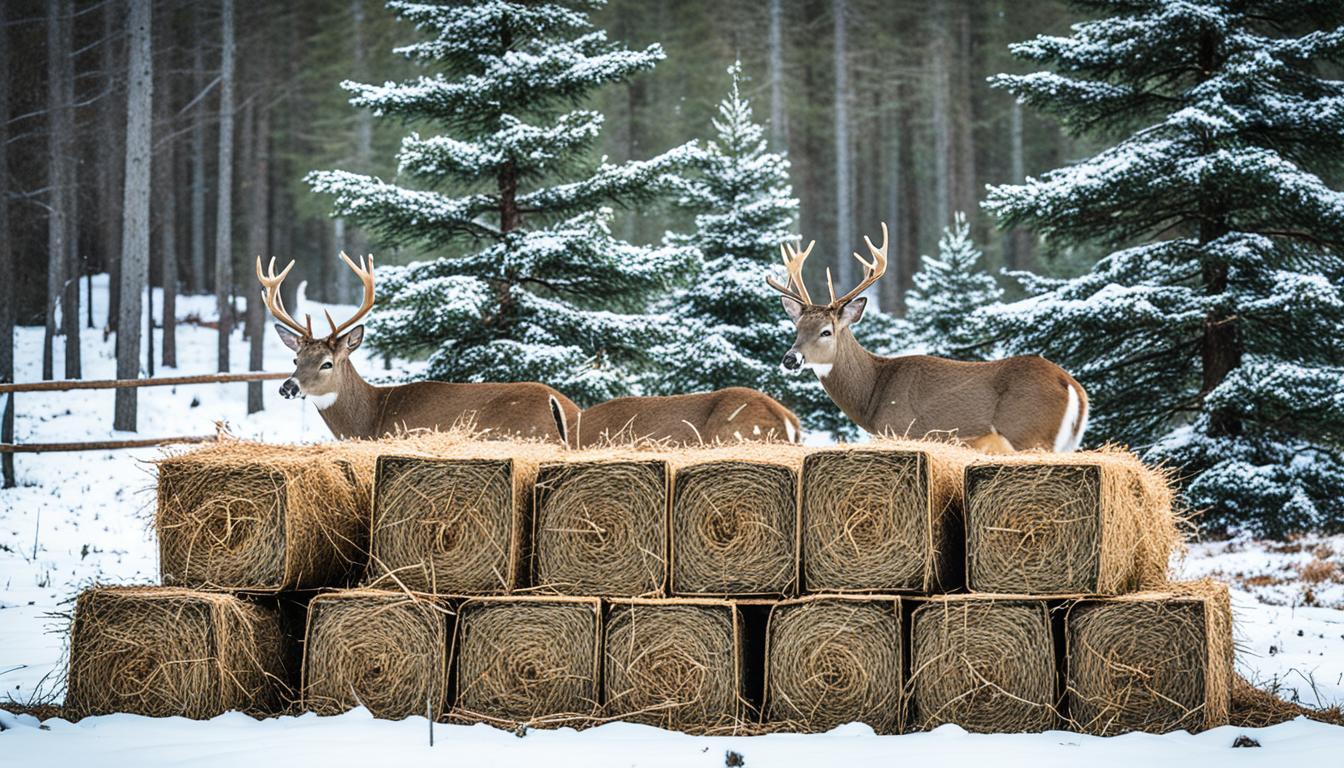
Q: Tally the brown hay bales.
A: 13